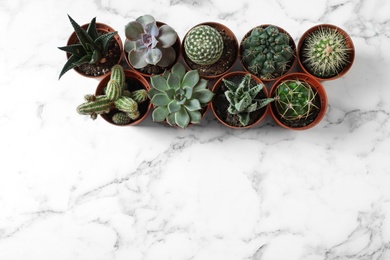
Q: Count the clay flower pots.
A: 9